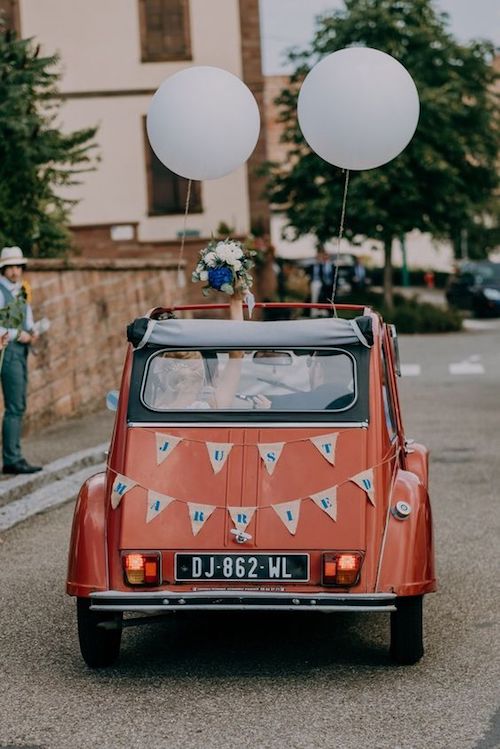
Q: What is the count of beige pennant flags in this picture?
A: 11